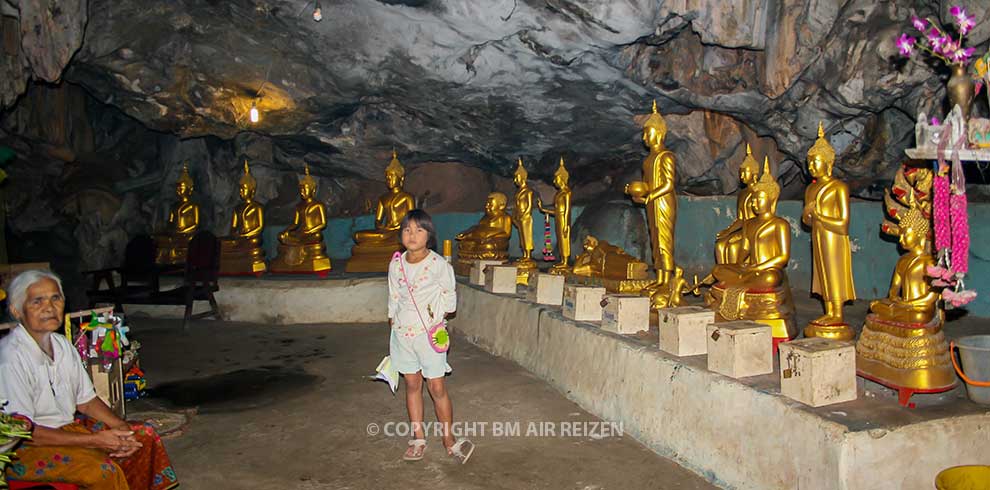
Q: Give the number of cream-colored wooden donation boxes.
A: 8